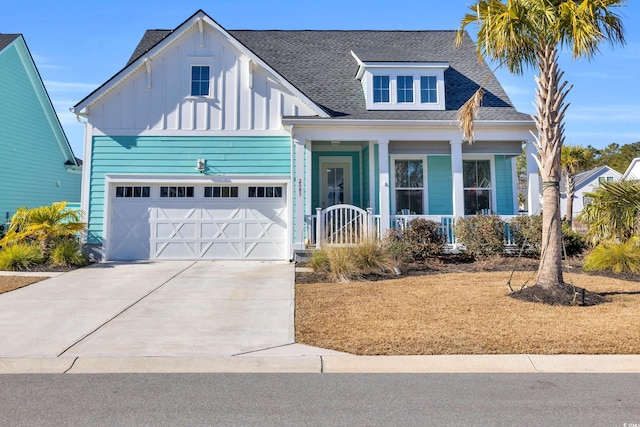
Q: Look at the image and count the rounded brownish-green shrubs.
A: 3